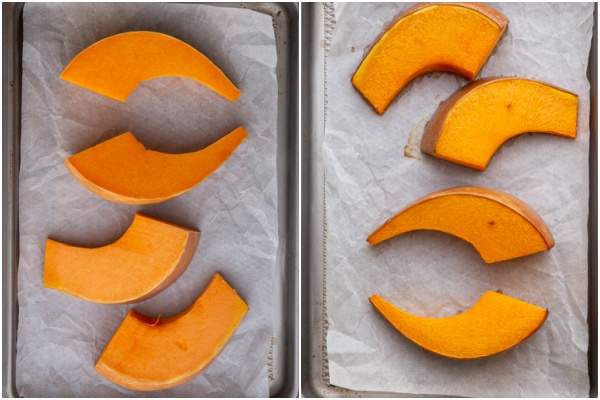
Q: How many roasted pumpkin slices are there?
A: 4